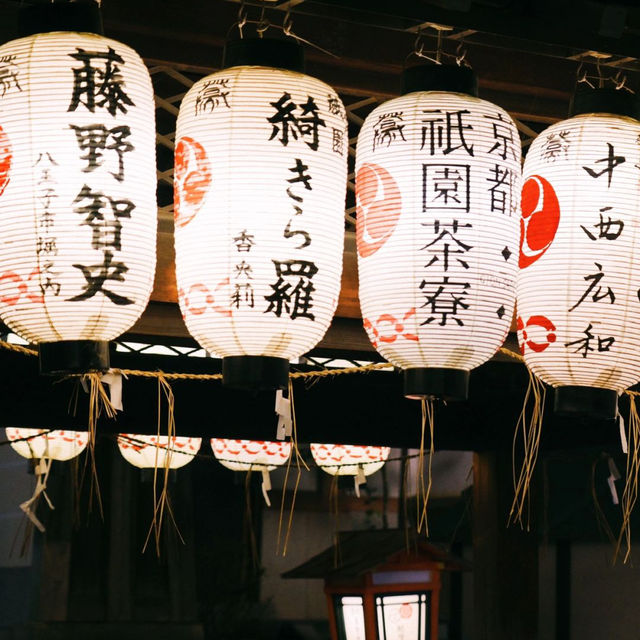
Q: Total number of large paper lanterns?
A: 4